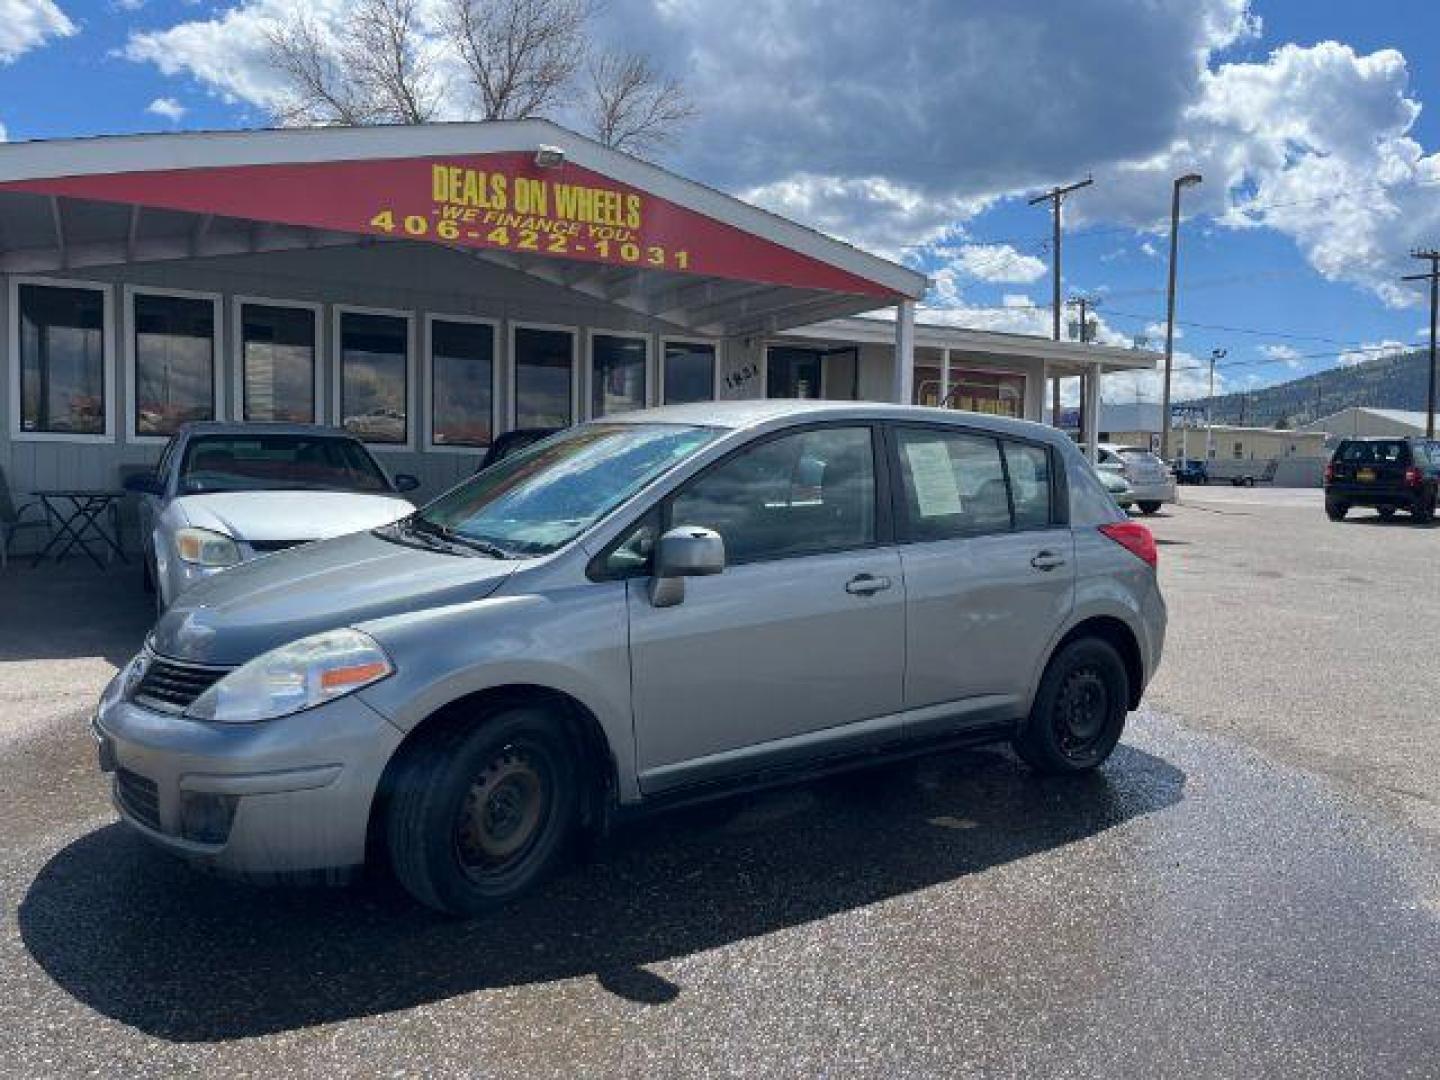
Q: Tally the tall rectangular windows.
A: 8